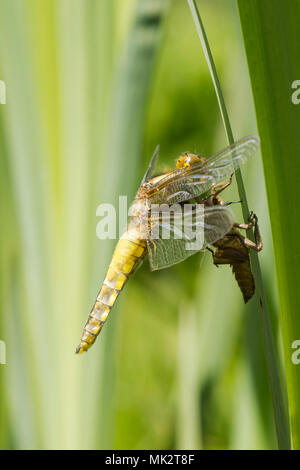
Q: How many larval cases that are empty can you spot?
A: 1